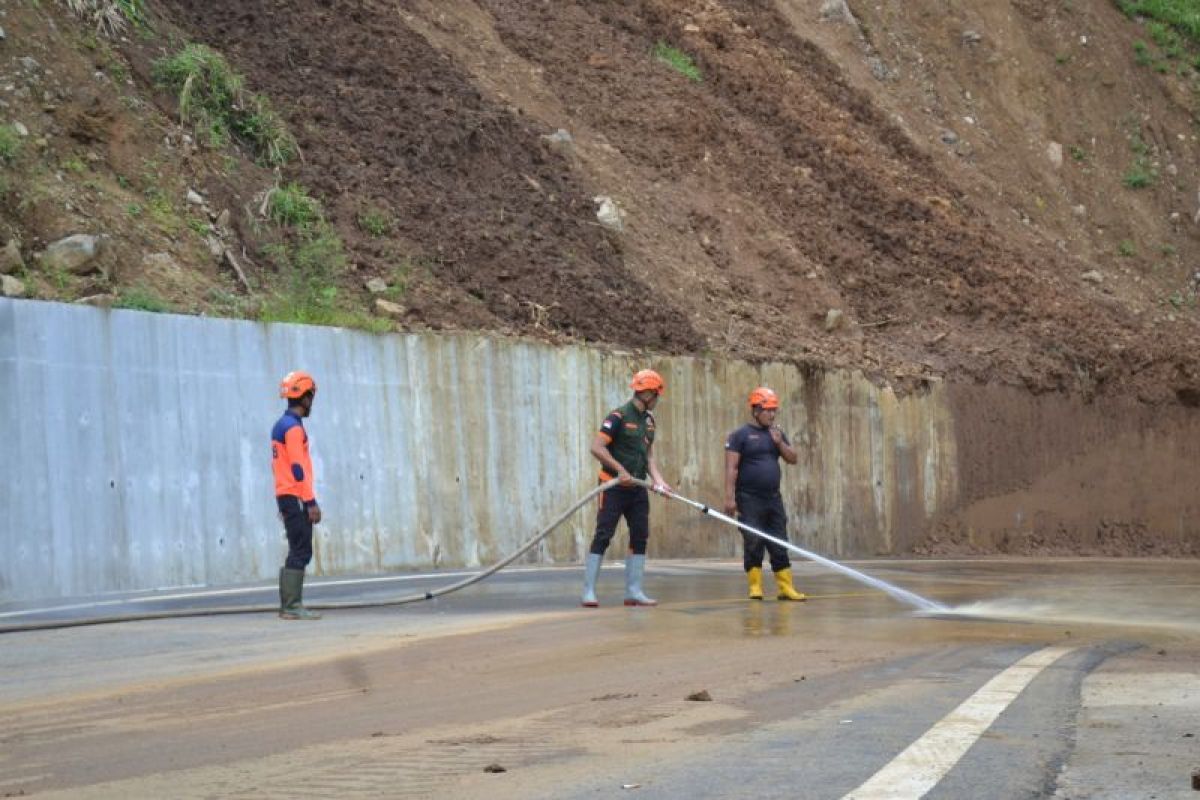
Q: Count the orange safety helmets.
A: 3